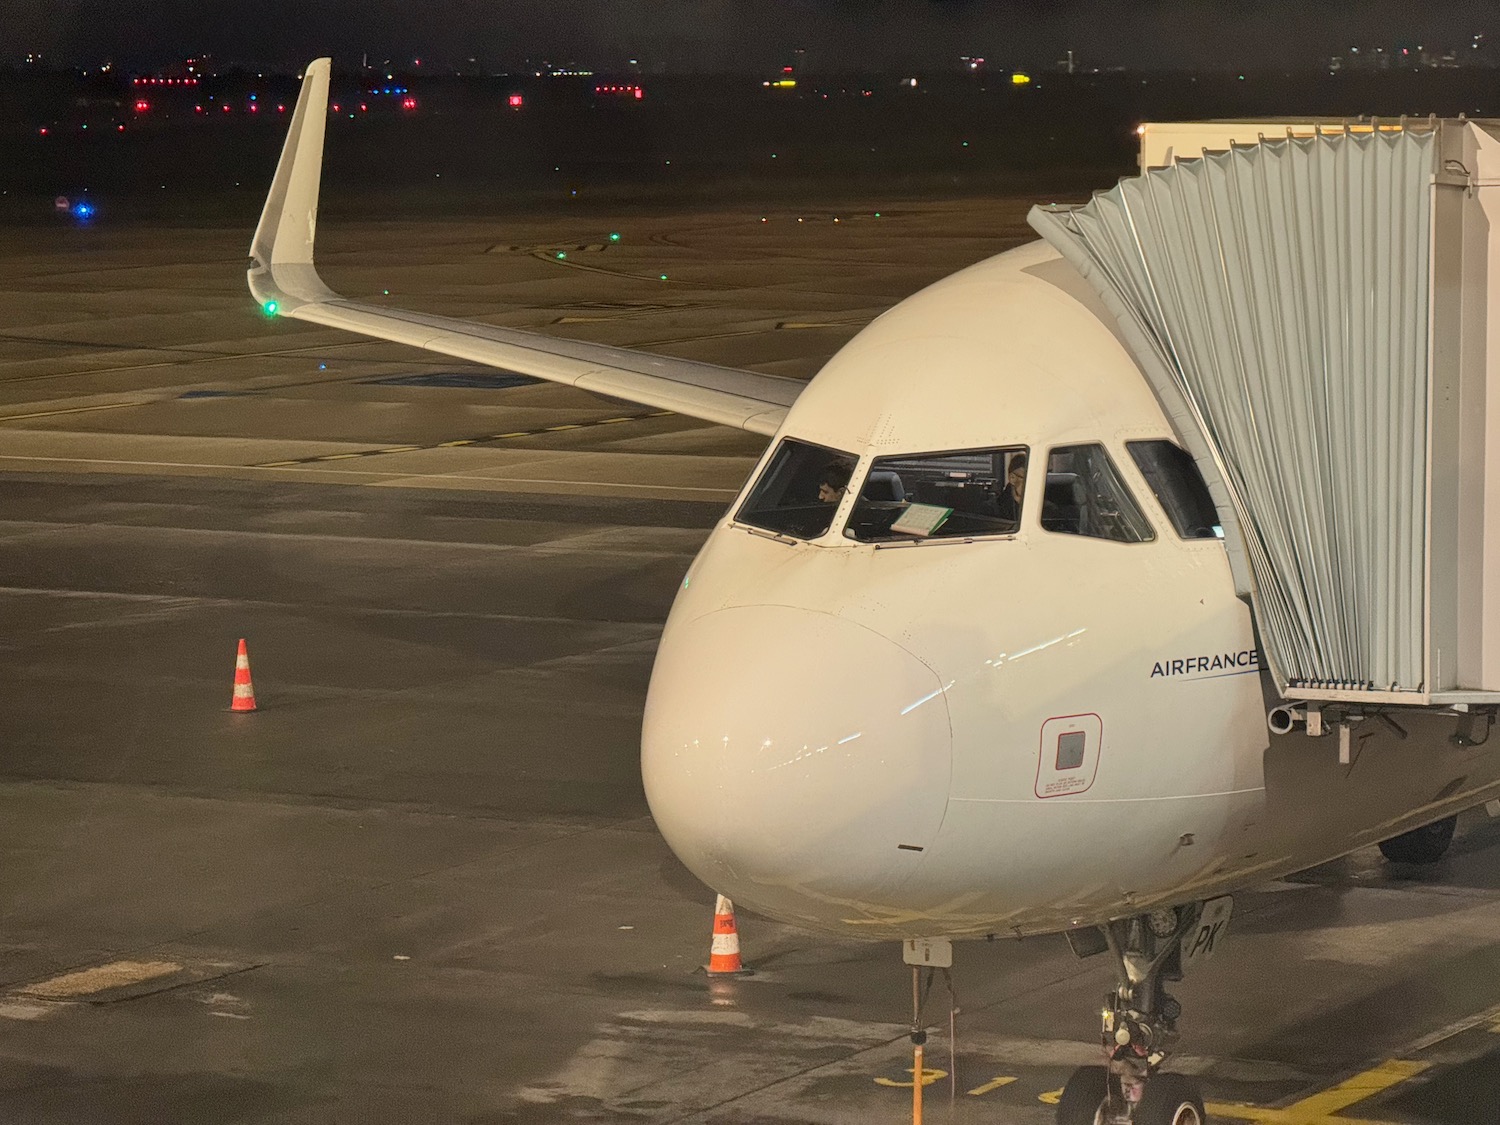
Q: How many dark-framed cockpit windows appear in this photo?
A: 4